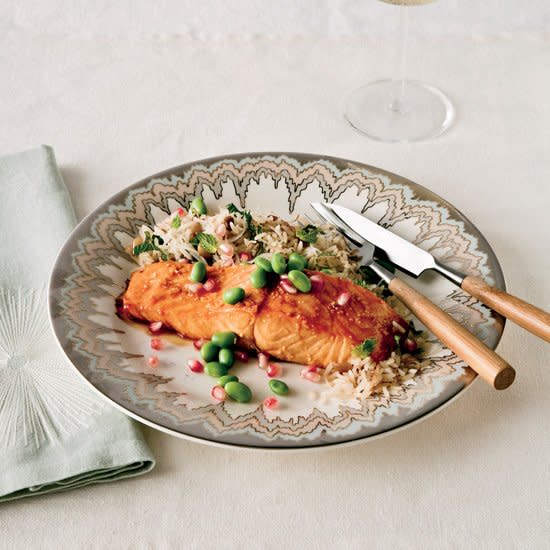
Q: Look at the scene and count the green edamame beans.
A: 15